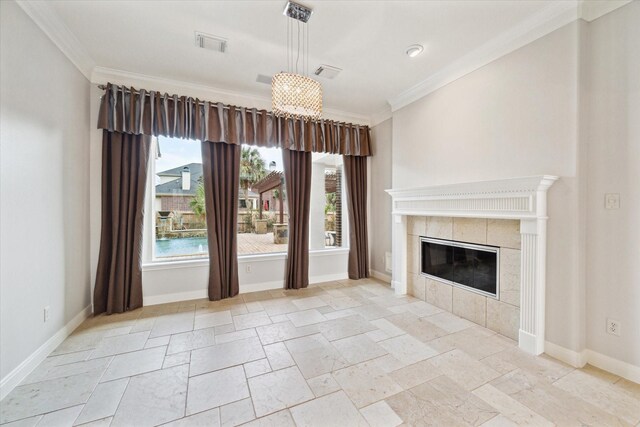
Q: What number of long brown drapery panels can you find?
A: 4